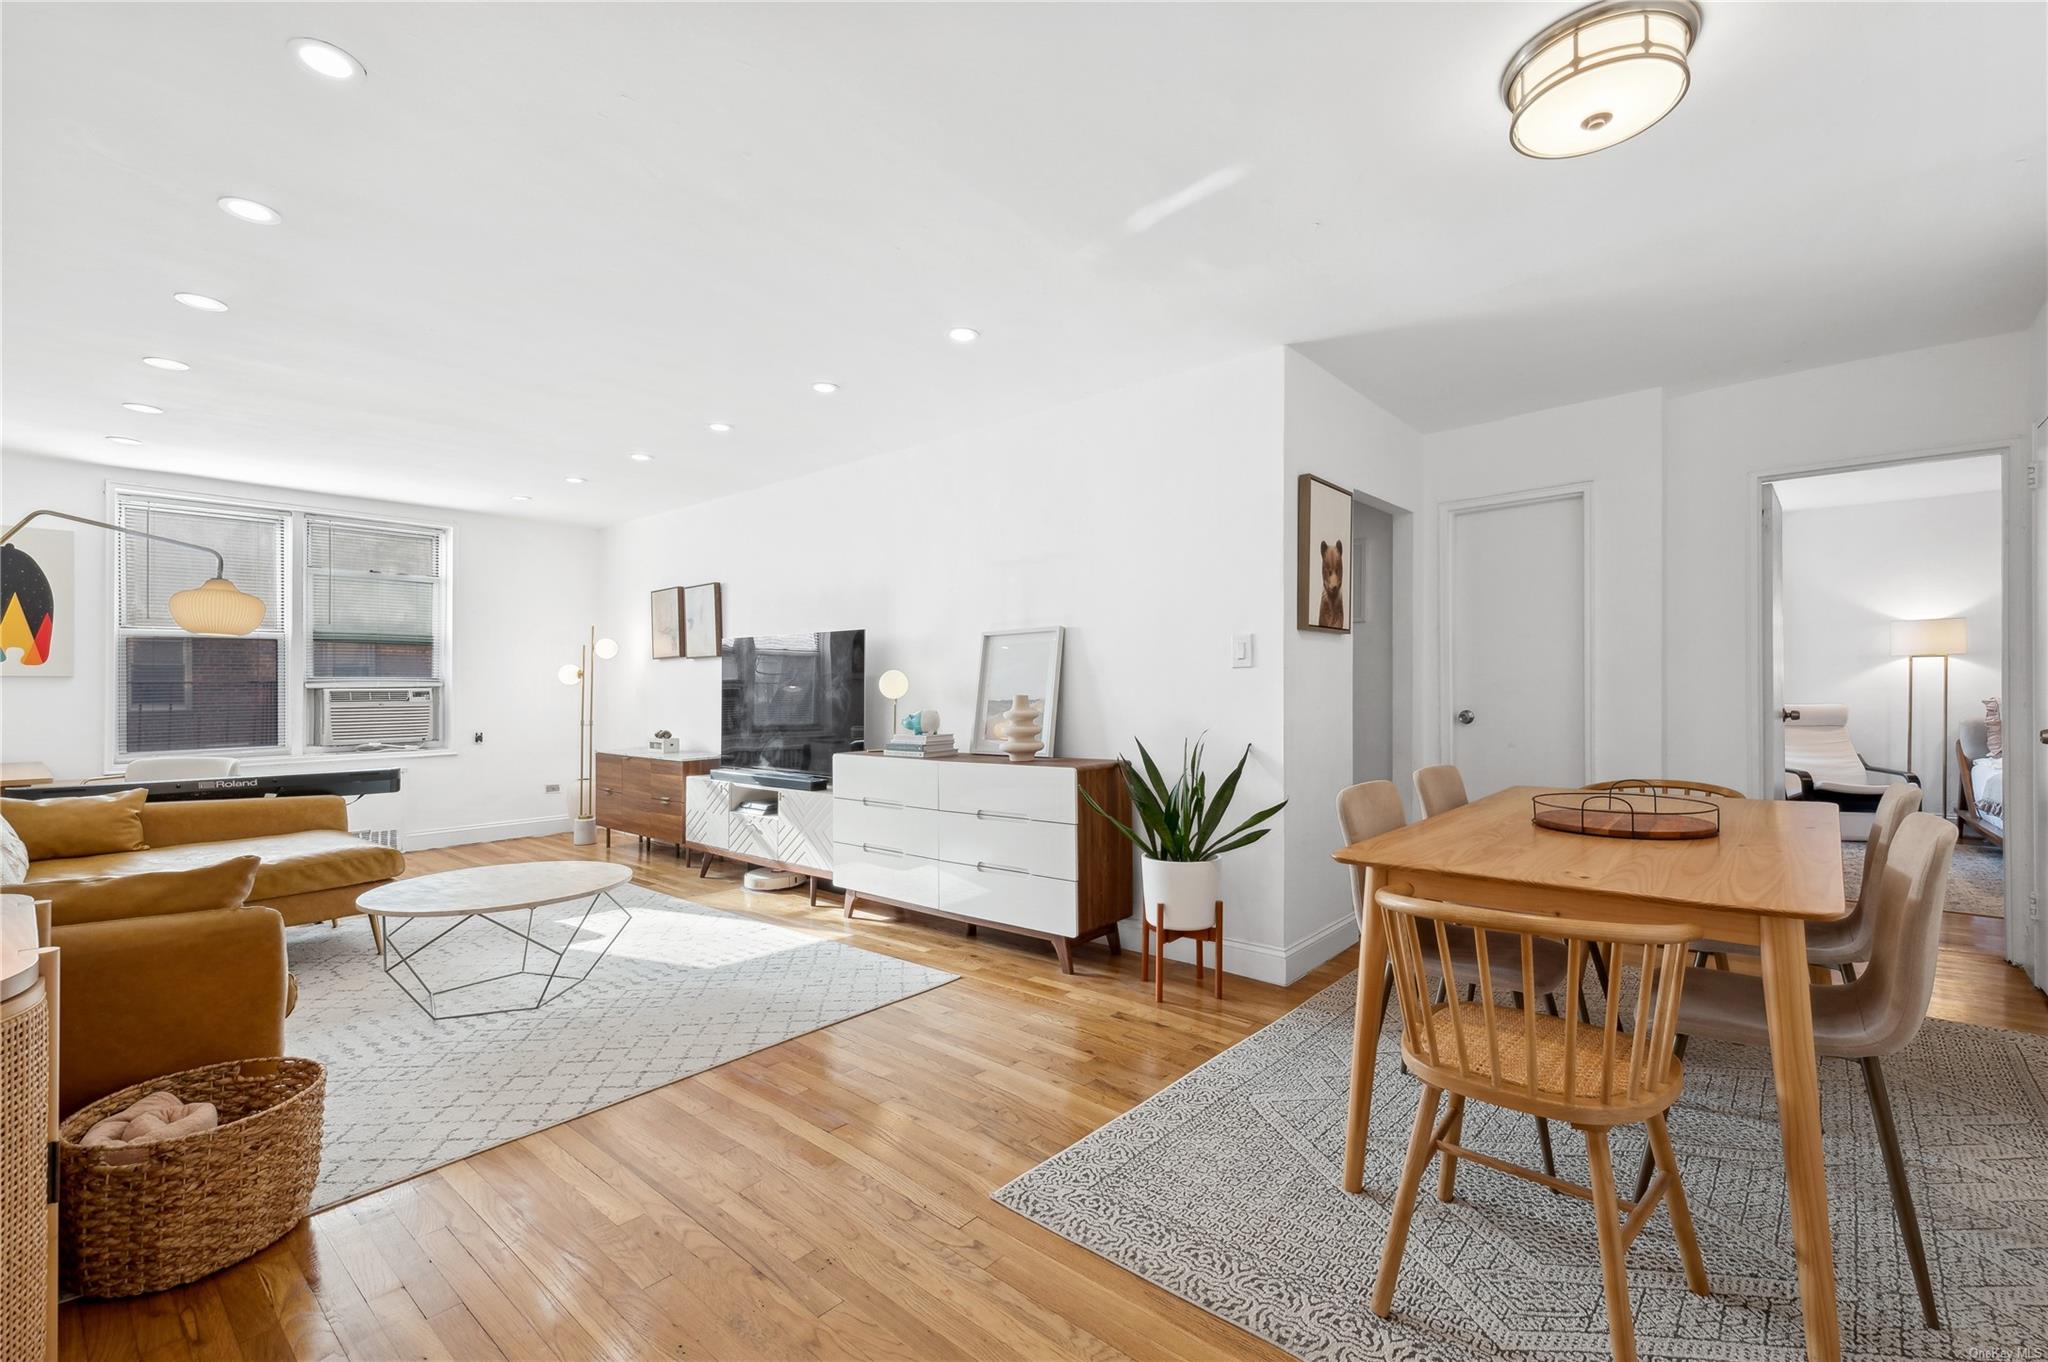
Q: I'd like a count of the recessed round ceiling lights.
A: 12